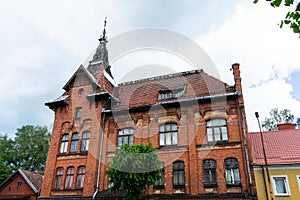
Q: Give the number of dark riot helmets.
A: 0